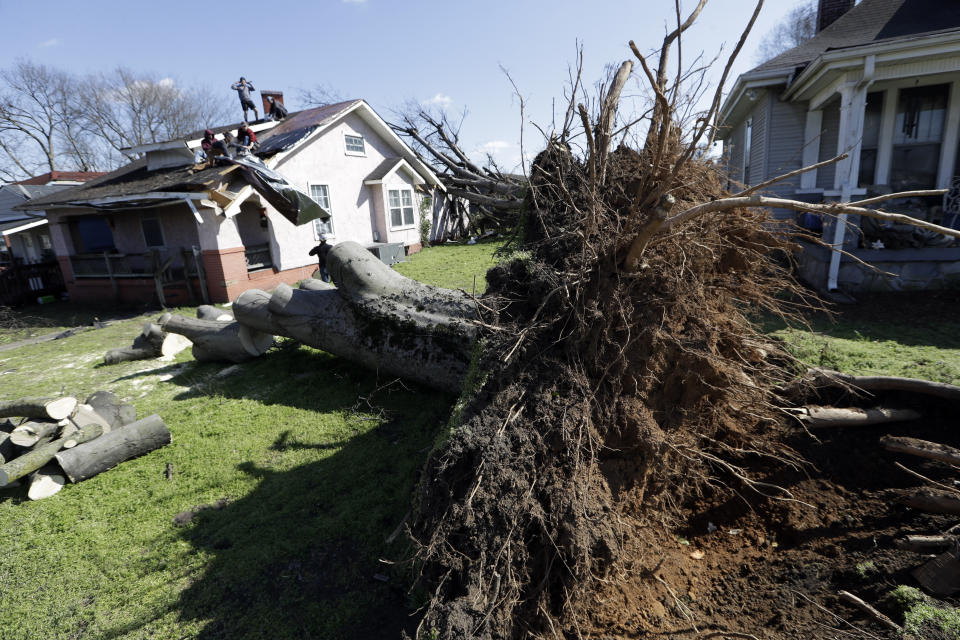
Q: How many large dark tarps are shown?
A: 1